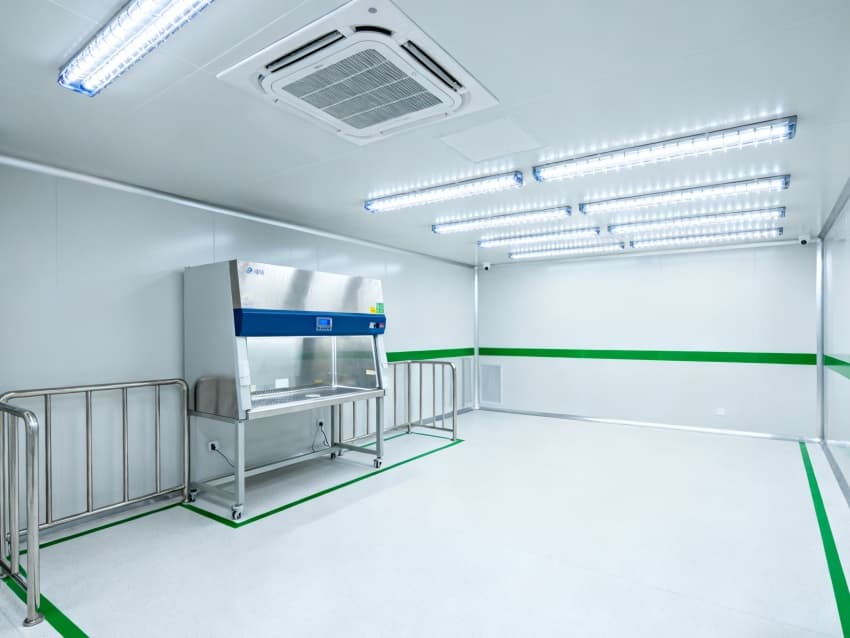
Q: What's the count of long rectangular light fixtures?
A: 9